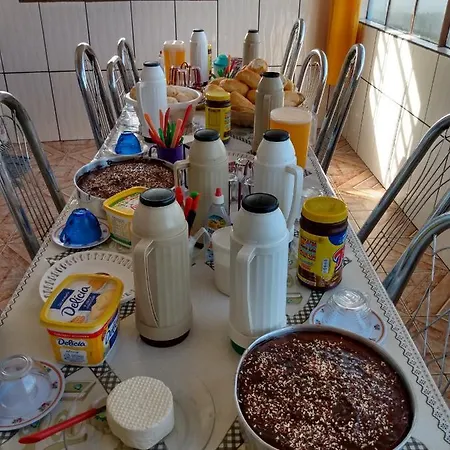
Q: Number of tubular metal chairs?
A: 9